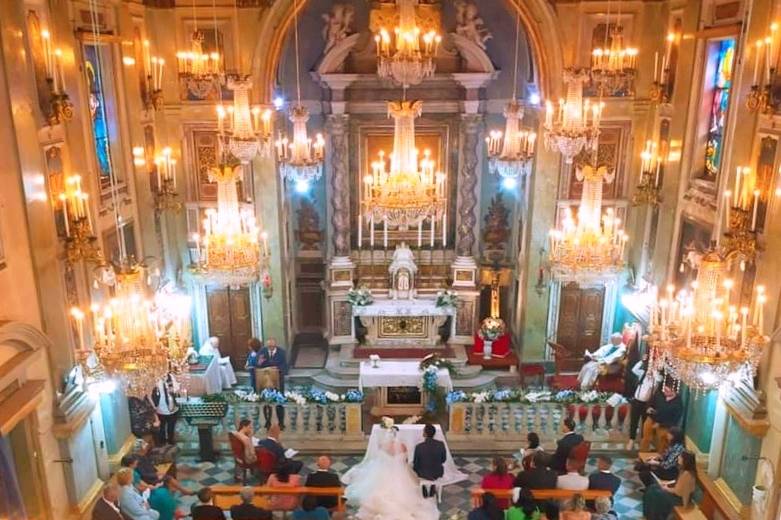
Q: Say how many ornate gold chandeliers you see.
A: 12